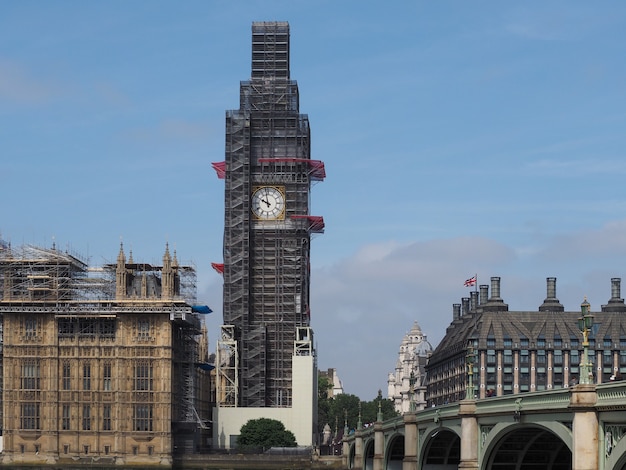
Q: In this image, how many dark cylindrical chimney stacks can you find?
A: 7